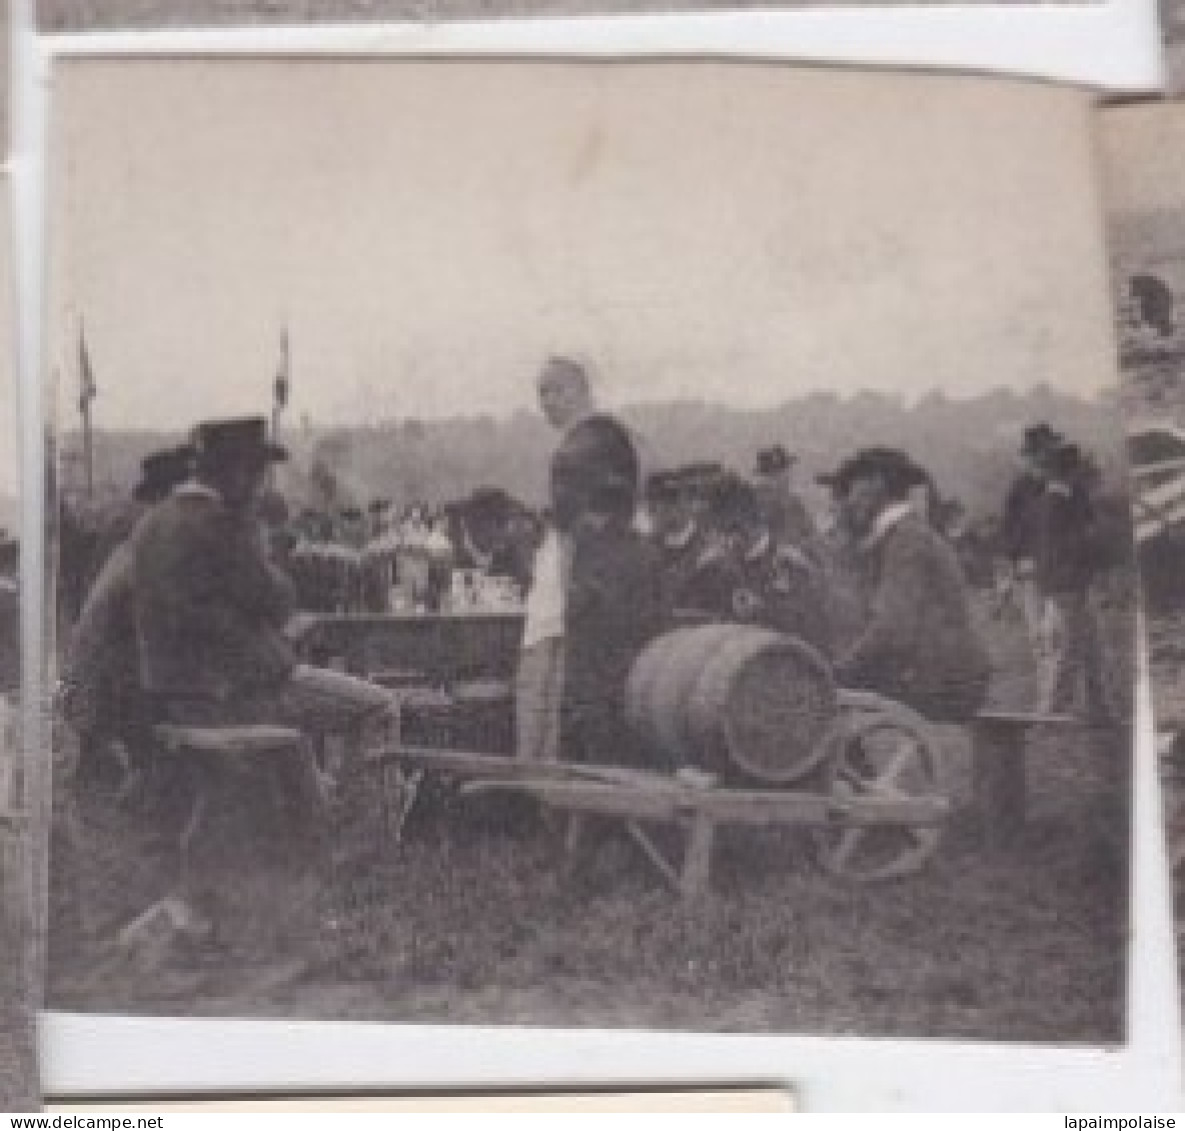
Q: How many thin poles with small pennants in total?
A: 2